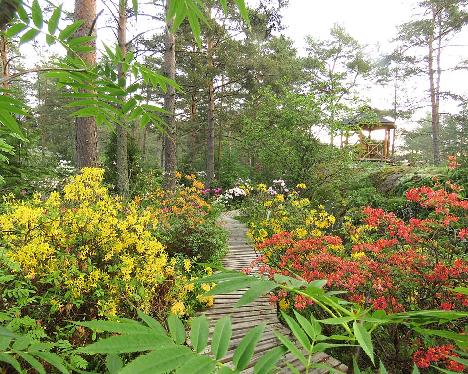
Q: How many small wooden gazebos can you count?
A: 1